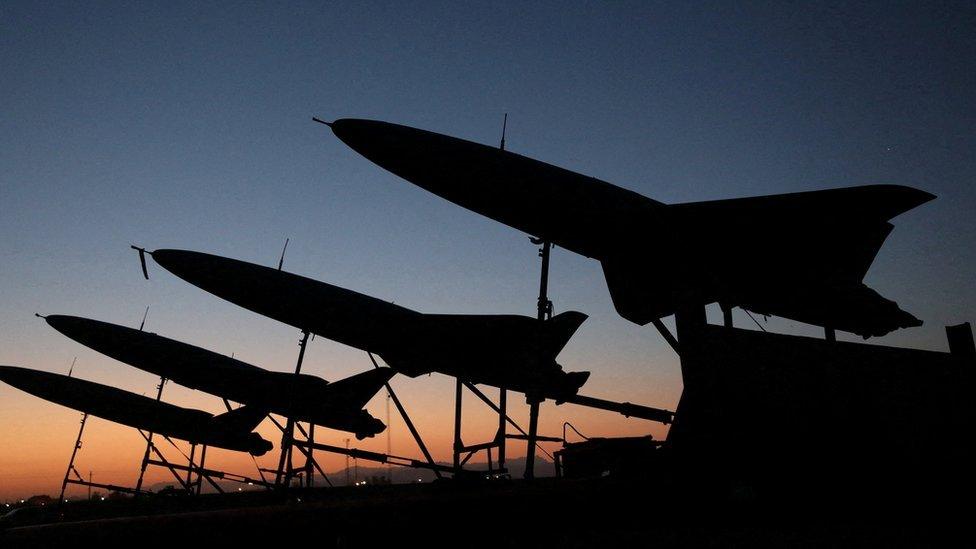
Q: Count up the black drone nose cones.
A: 4